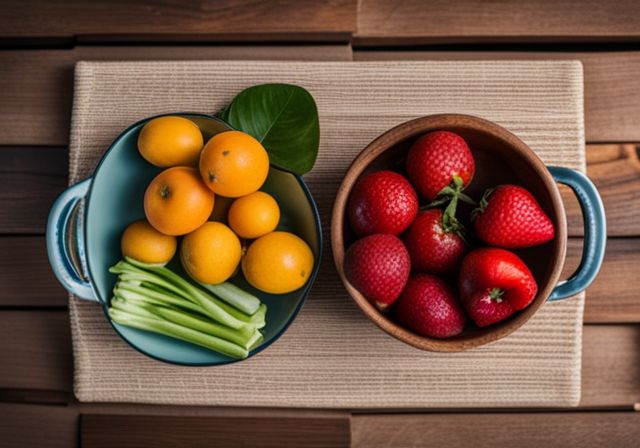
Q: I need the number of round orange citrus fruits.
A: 7